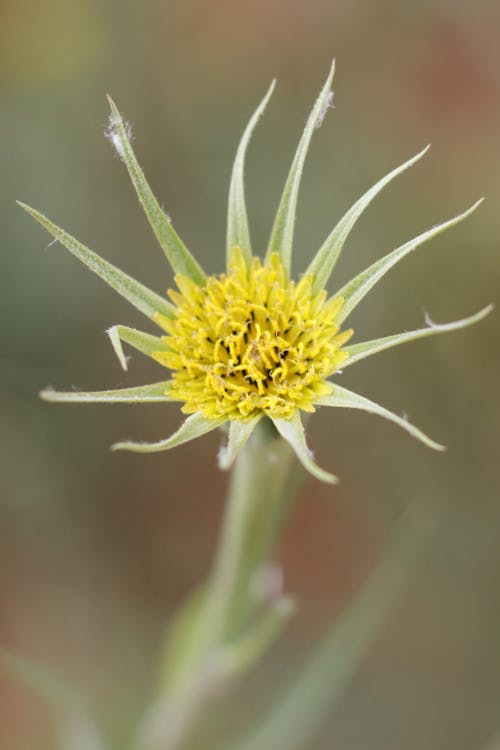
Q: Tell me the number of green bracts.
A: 13